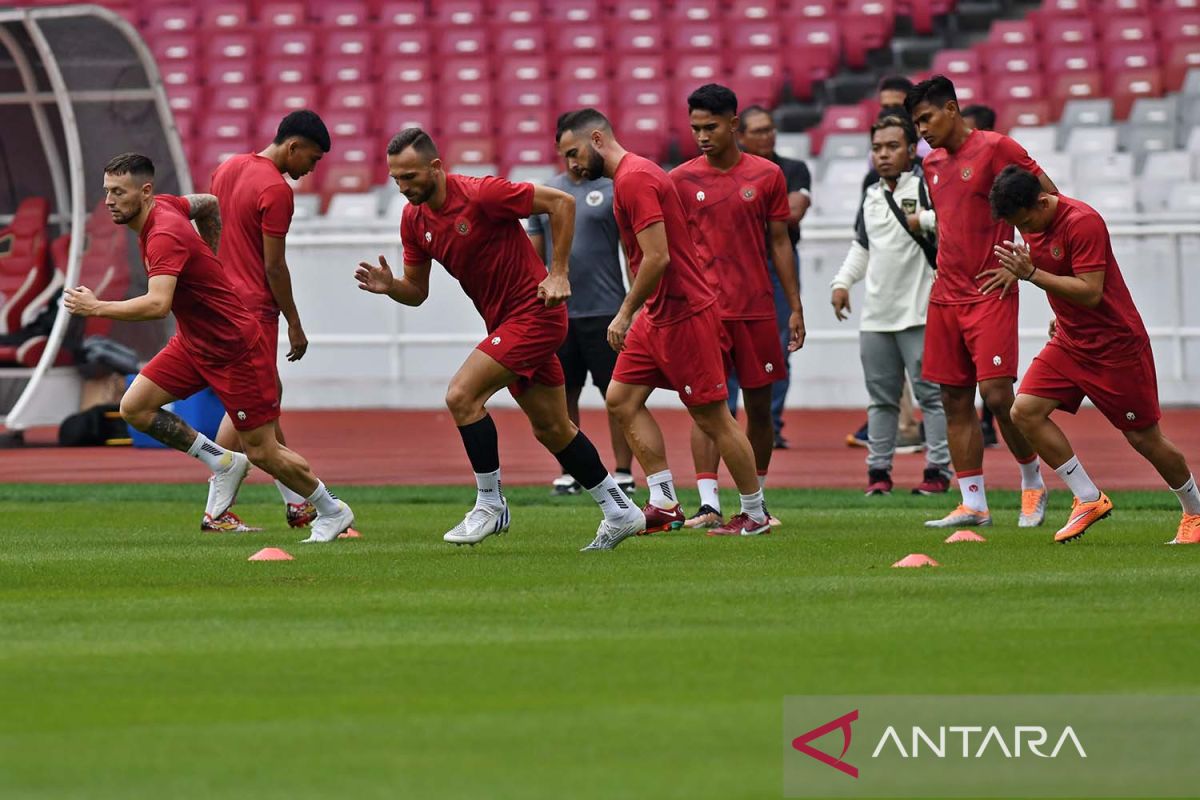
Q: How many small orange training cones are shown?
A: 4